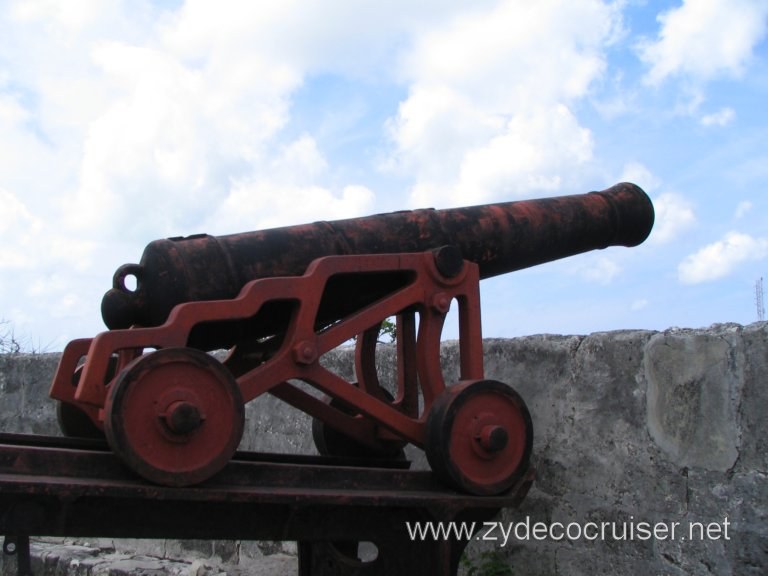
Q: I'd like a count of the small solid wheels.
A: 4